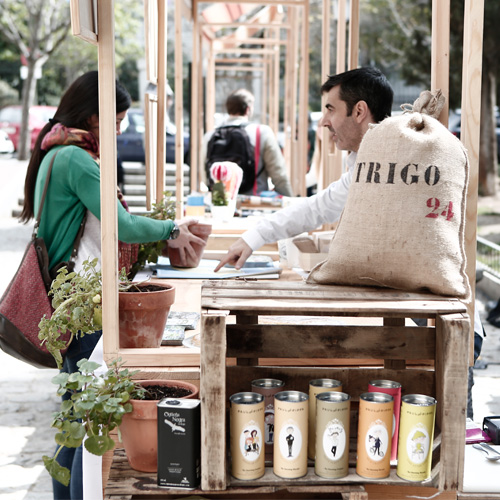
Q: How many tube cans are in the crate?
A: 8